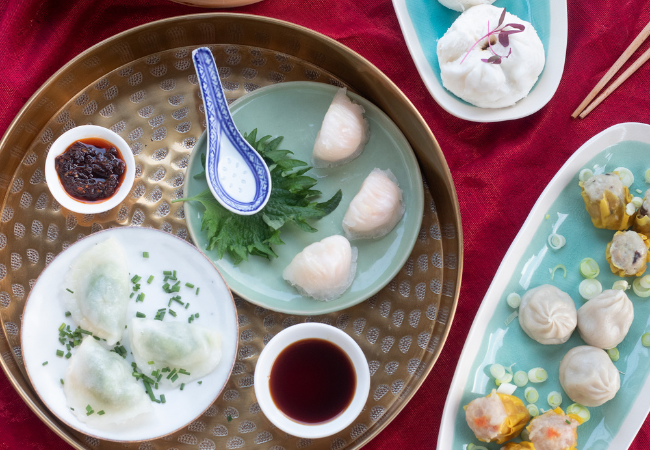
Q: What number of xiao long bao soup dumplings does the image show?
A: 3